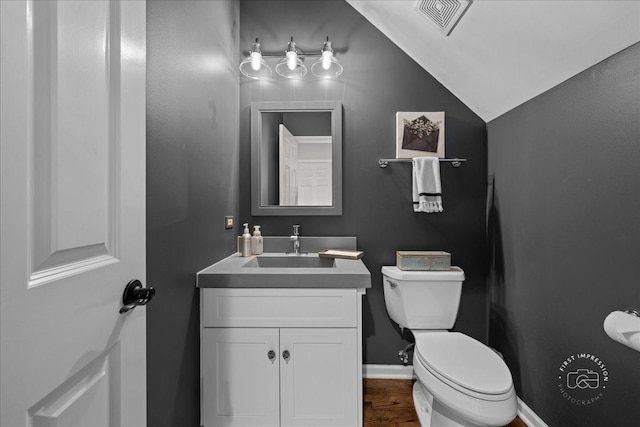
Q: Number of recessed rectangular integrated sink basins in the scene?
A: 1